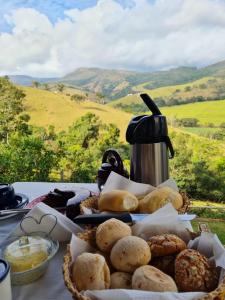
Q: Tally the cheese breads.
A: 5